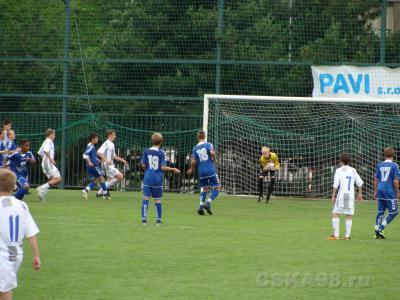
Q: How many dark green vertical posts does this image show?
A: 3